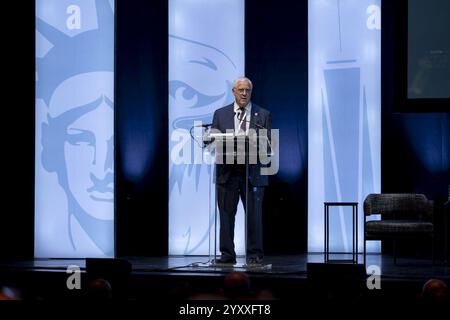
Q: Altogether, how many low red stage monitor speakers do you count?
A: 0